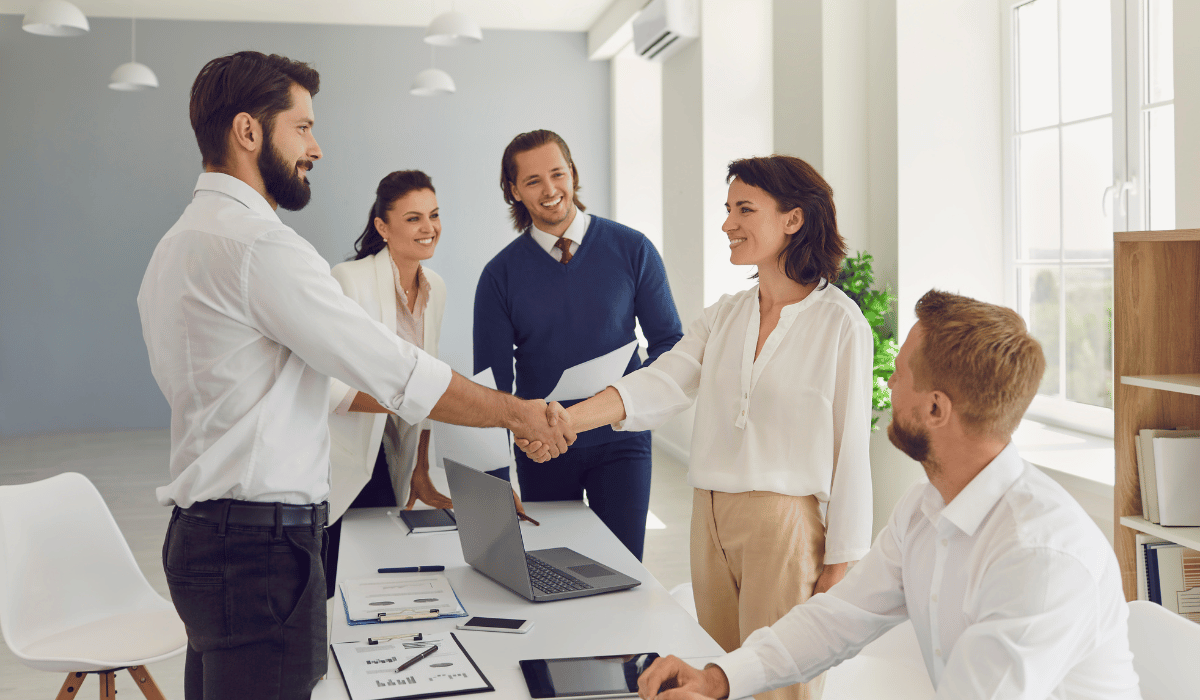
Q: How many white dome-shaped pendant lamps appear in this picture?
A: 4